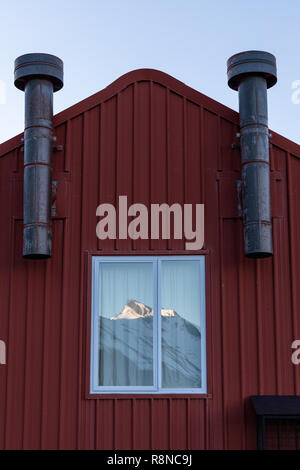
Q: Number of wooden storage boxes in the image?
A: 0